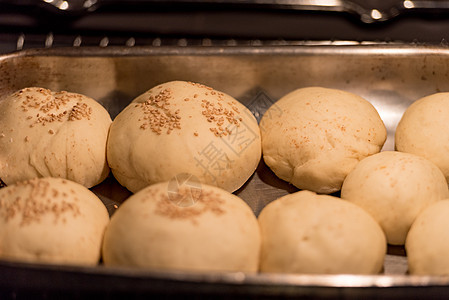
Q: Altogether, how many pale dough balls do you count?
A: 9